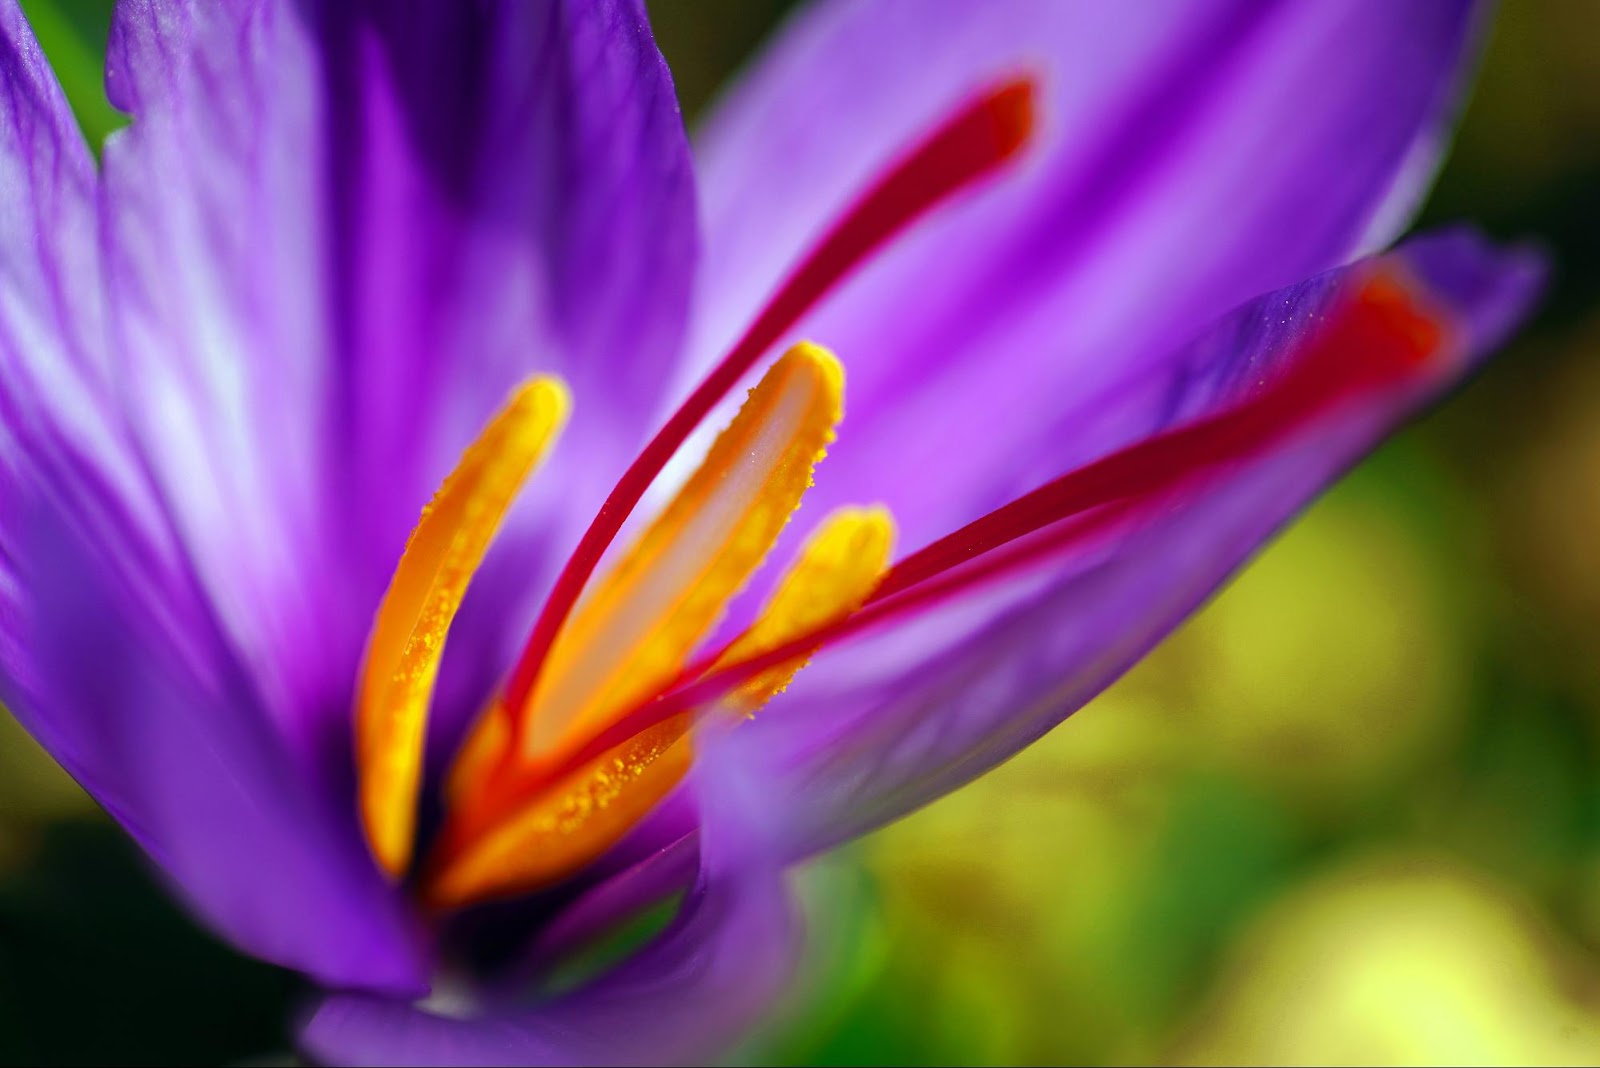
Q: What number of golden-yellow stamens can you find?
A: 3